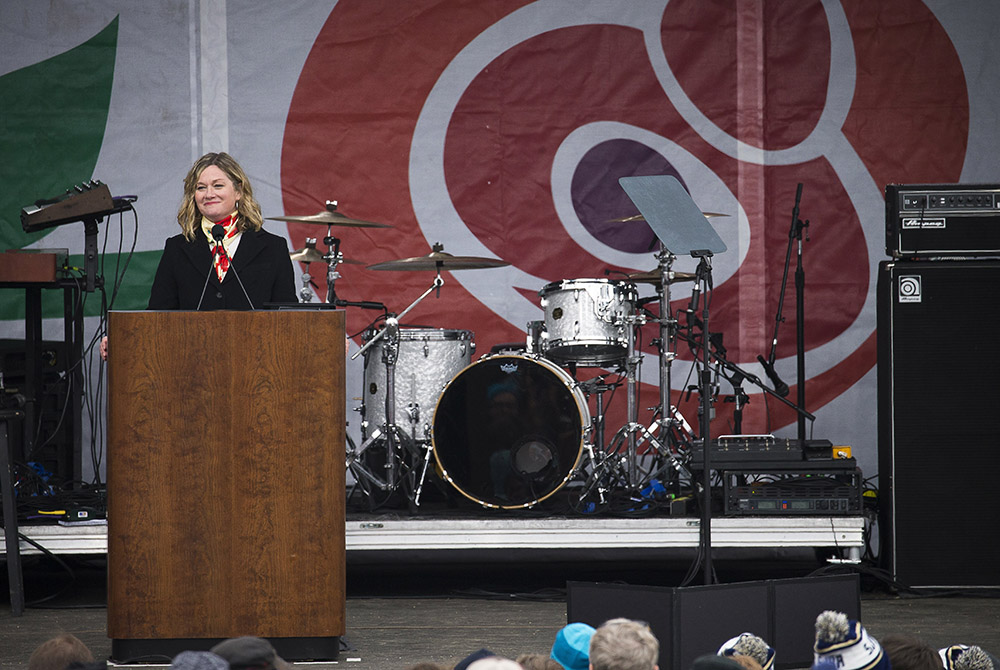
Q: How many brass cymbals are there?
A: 5